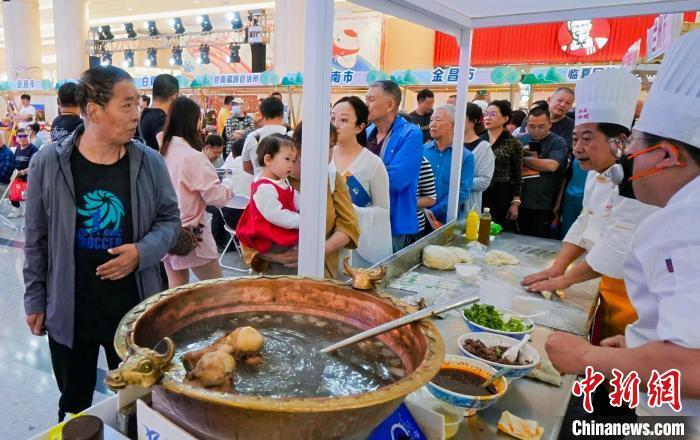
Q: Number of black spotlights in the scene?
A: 12